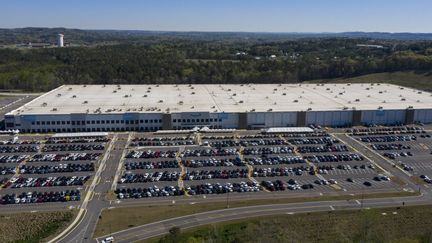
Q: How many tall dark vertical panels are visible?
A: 5